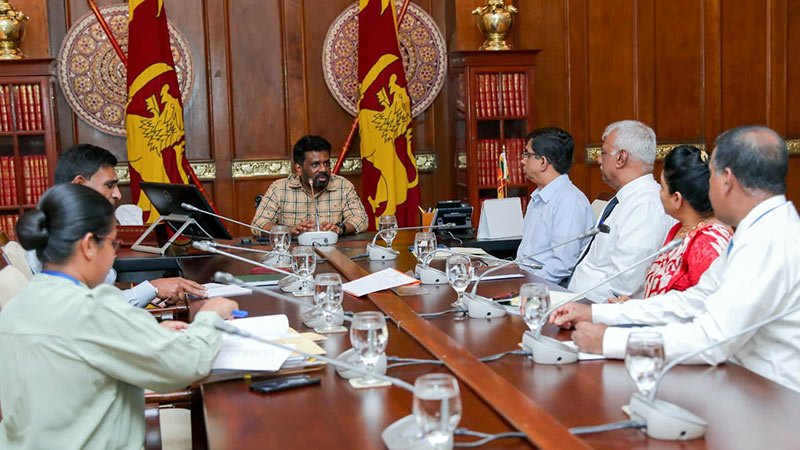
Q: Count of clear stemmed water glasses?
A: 10